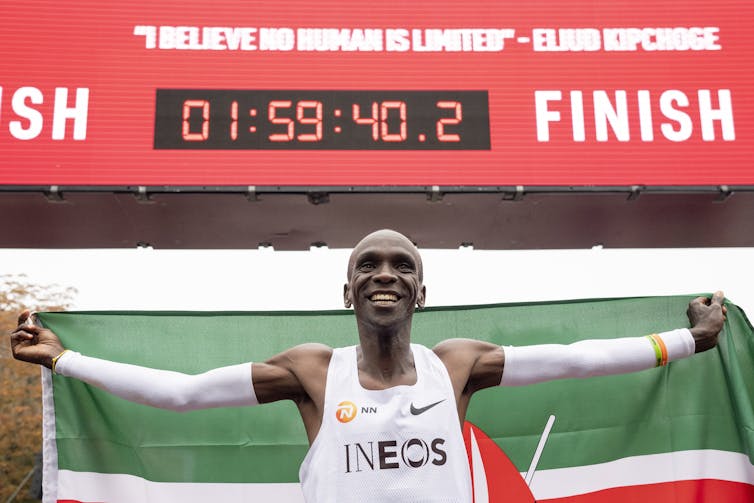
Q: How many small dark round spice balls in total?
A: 0